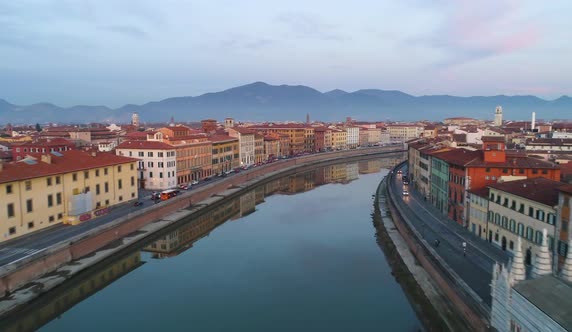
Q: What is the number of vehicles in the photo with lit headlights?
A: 3